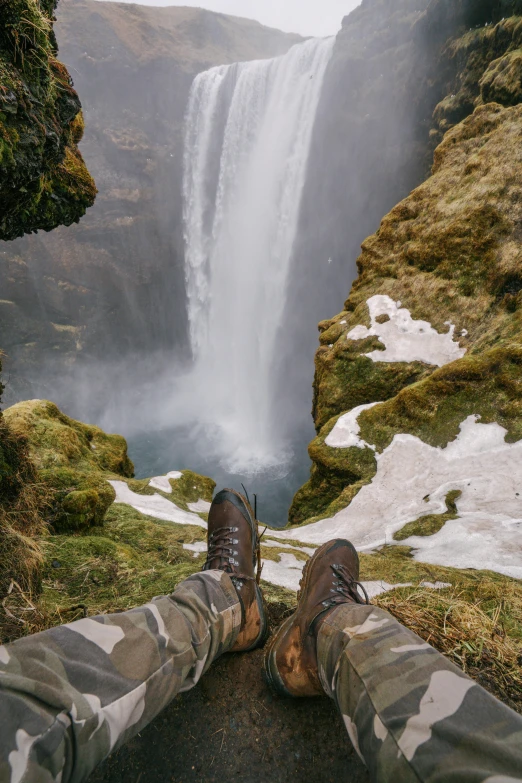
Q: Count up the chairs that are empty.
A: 0